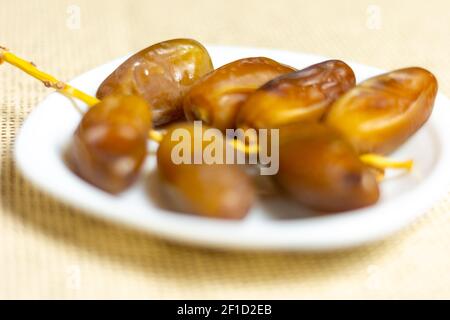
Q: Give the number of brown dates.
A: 7